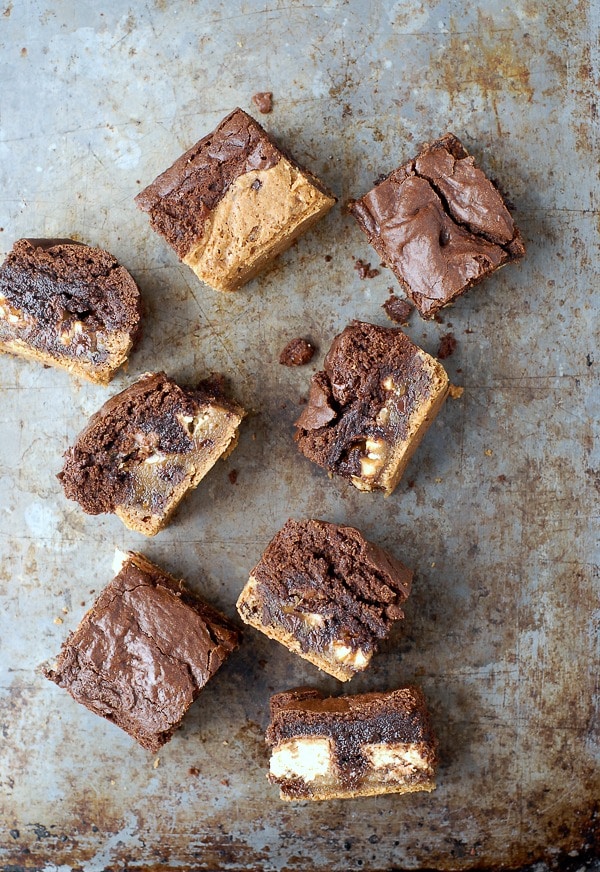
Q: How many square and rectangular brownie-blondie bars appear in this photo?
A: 8